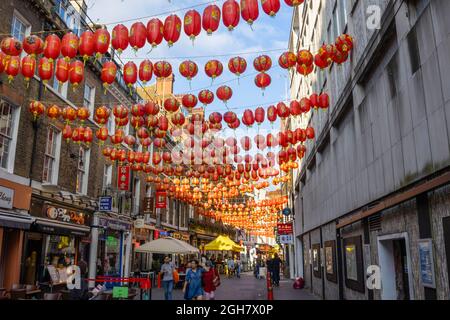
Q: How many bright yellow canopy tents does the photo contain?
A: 1